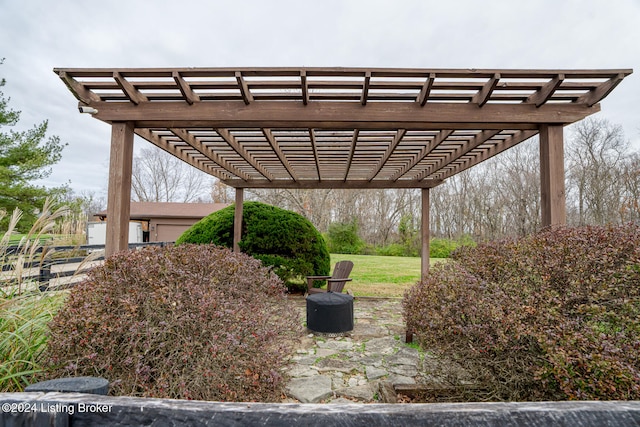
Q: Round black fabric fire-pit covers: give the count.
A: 1